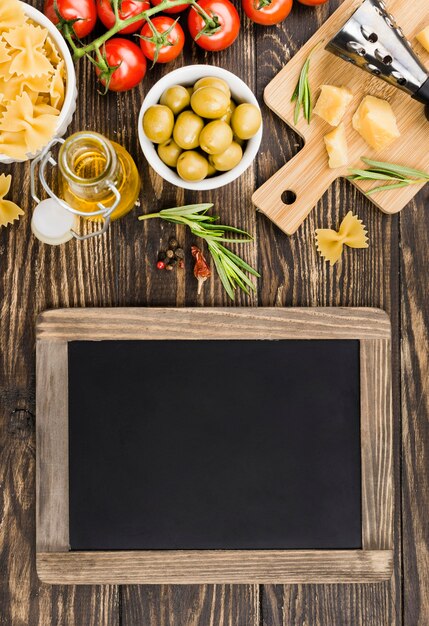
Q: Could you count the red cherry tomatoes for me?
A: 8